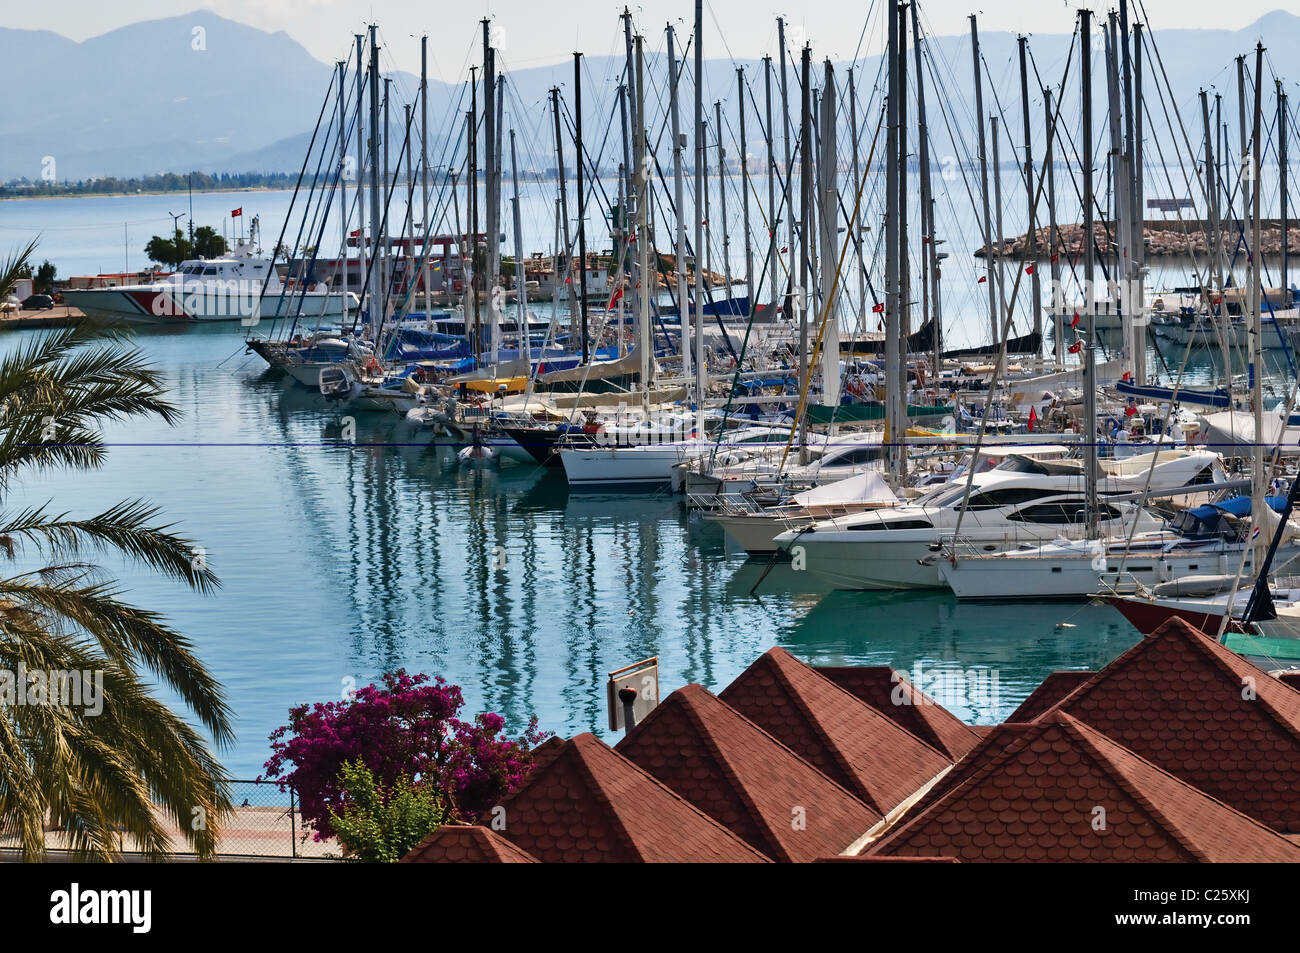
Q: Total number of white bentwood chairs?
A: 0